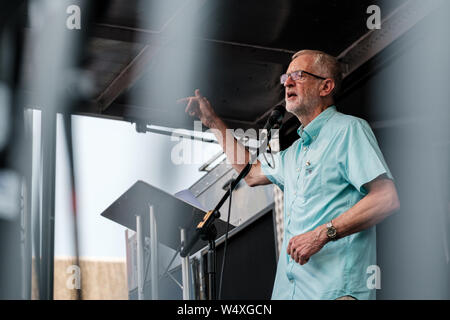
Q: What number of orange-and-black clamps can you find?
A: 1